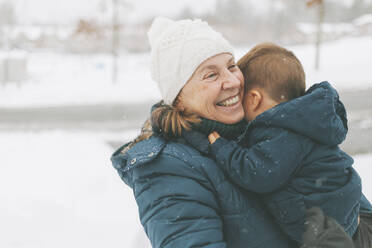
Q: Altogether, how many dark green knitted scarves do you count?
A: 1